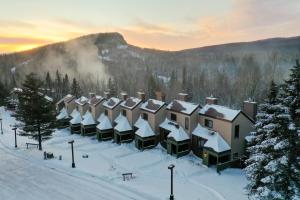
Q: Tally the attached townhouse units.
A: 8